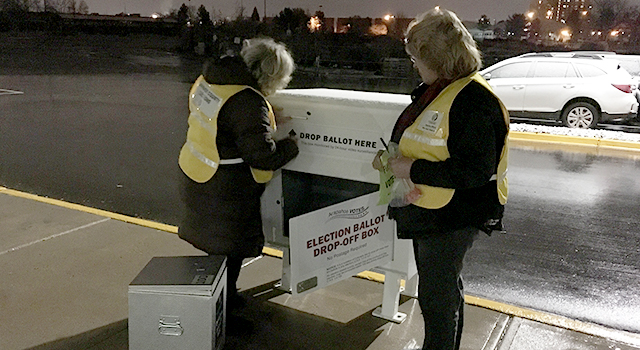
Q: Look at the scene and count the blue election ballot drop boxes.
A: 0